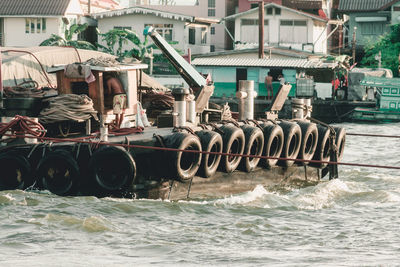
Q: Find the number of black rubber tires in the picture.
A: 12